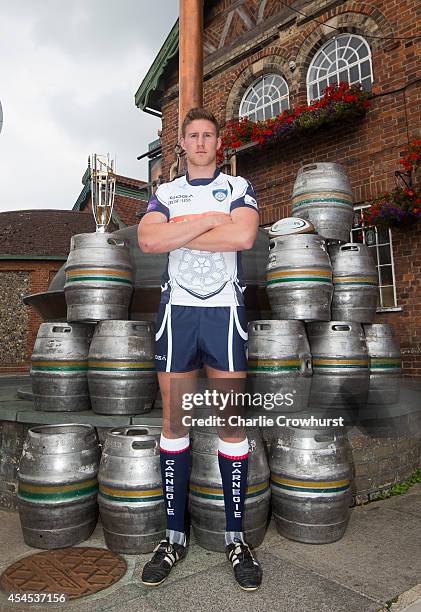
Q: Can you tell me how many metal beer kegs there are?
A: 13